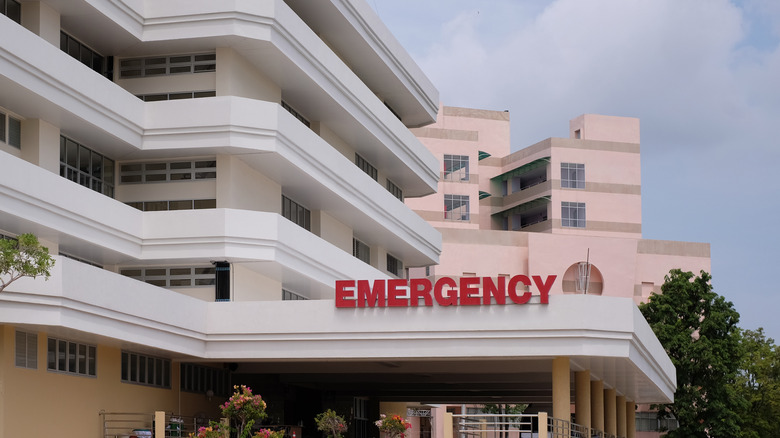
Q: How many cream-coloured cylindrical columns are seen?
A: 6